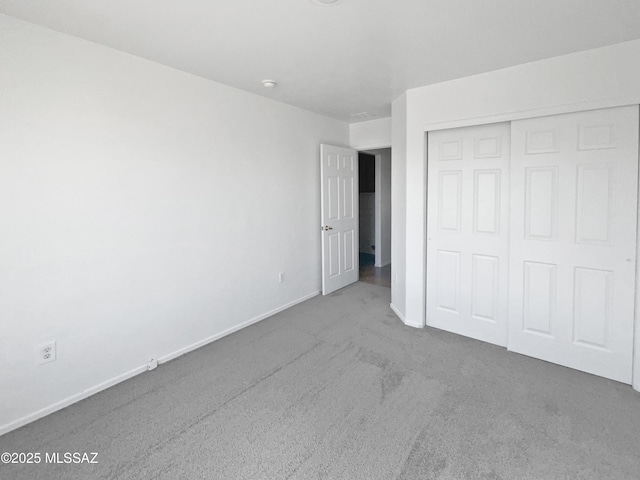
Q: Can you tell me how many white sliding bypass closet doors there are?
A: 2